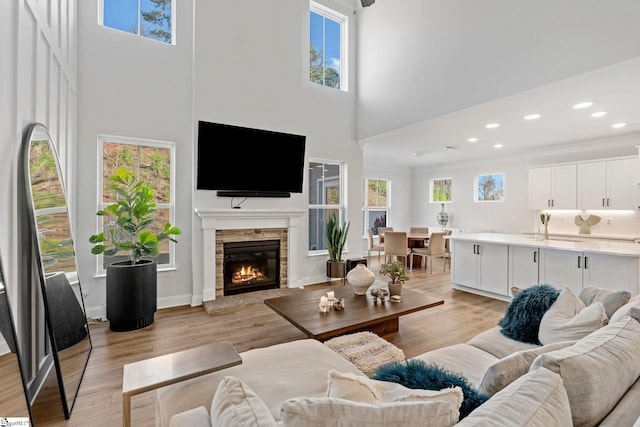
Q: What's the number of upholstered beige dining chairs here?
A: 6